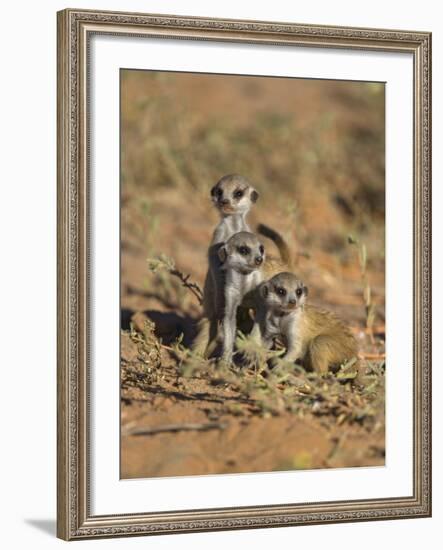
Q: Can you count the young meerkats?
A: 3